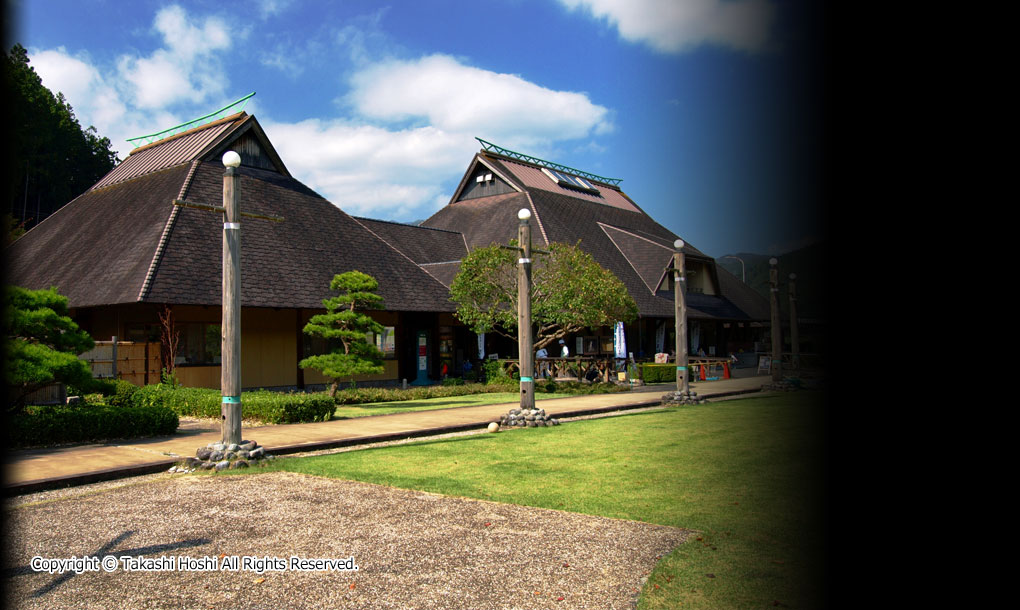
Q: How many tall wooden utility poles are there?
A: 5